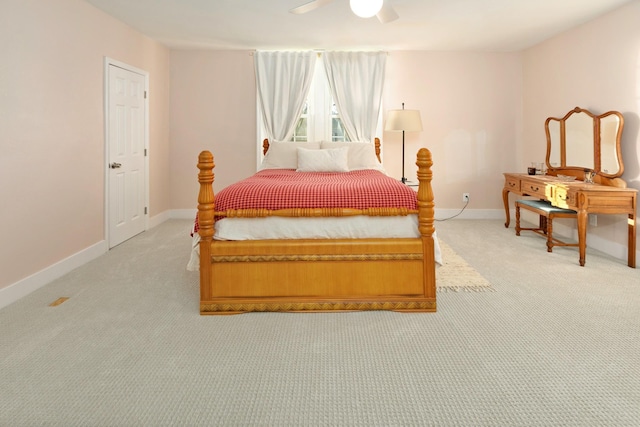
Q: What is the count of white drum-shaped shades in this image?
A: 1